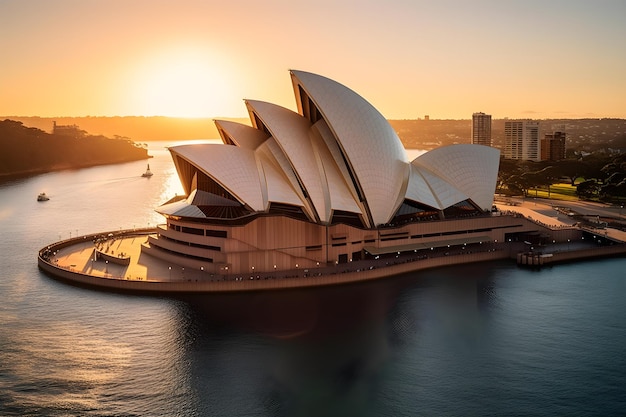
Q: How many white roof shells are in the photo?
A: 5